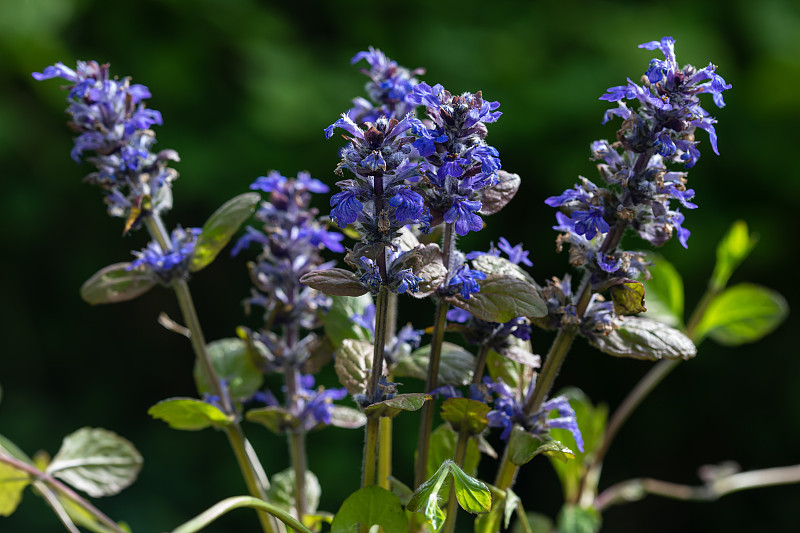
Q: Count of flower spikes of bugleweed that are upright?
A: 6